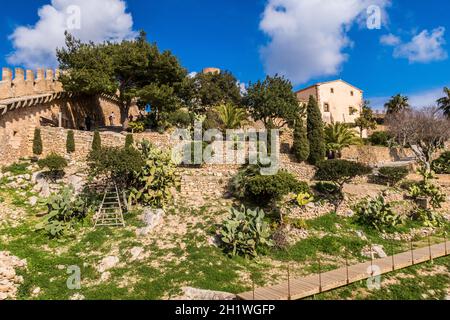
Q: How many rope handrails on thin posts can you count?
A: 1